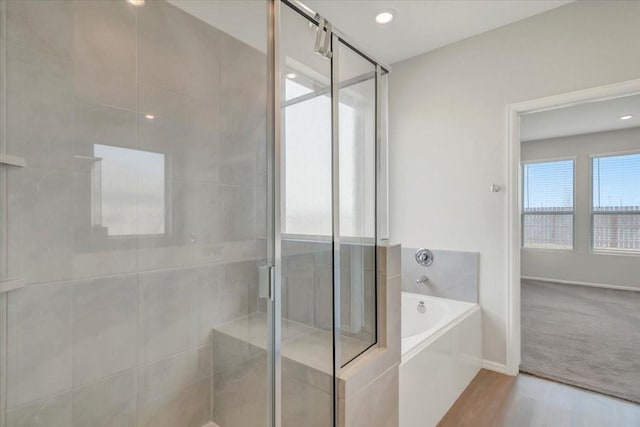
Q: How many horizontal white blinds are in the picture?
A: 2